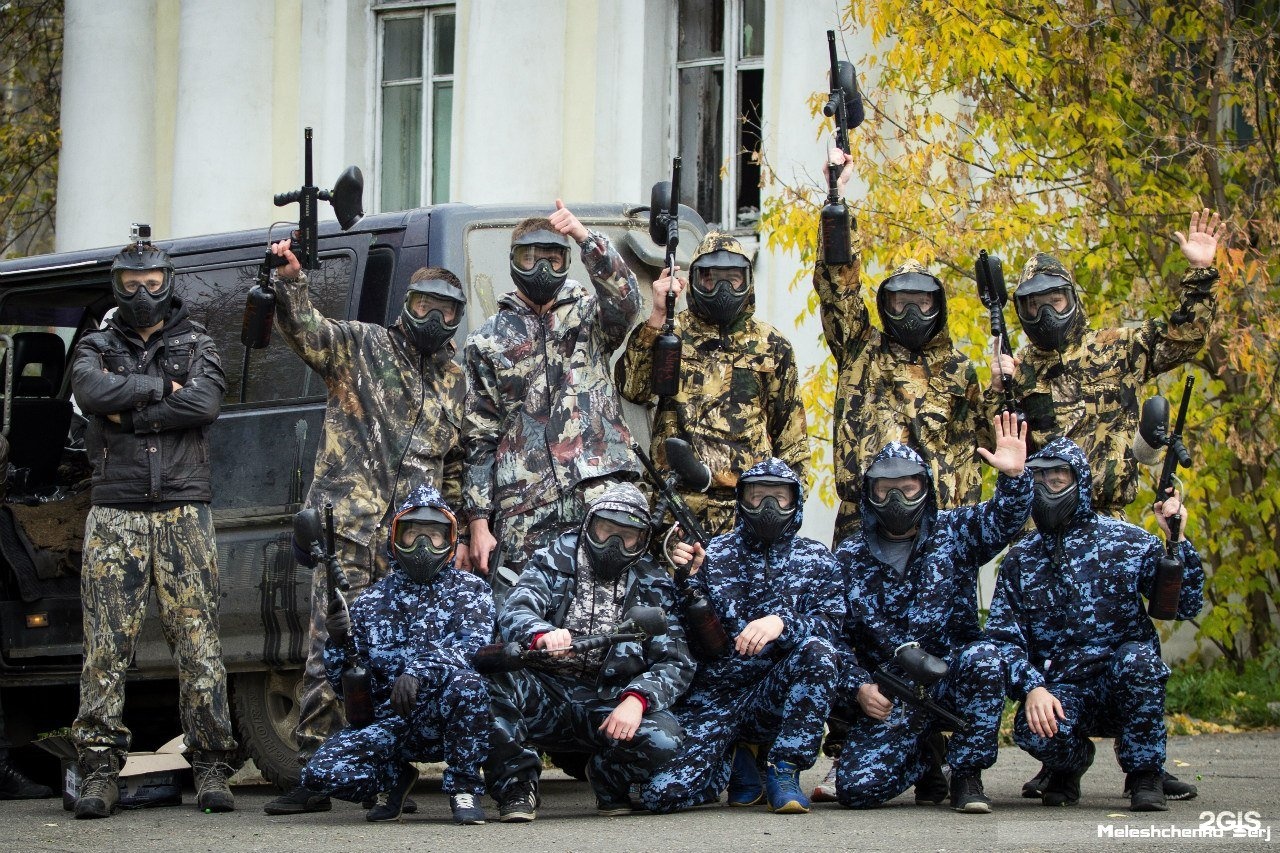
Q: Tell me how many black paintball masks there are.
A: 11